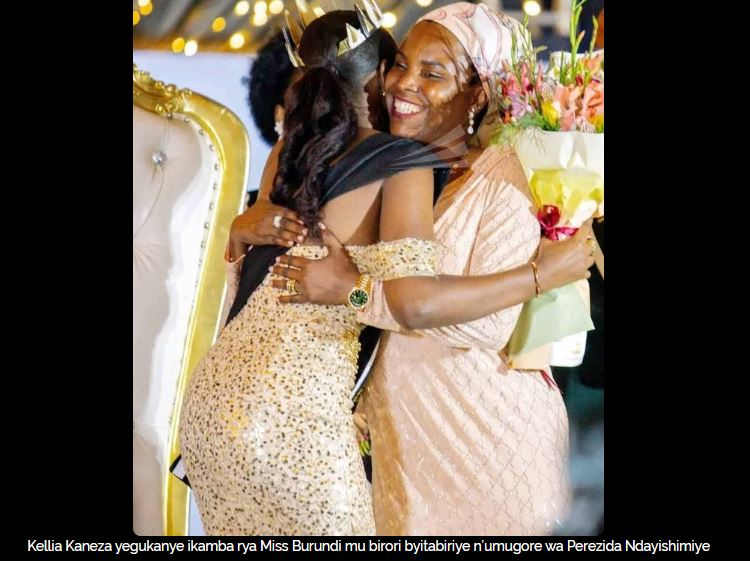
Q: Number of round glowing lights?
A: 14